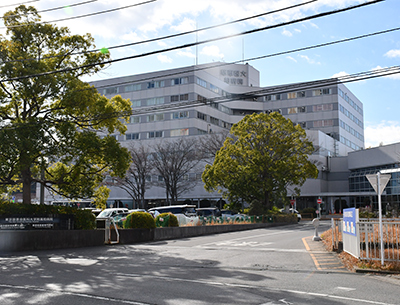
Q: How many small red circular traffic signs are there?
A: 1